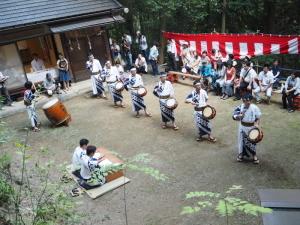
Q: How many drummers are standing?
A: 7